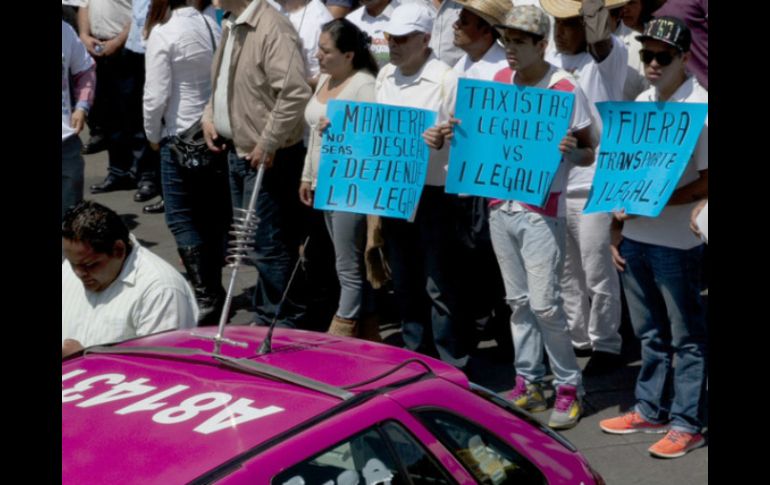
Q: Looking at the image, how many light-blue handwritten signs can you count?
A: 3